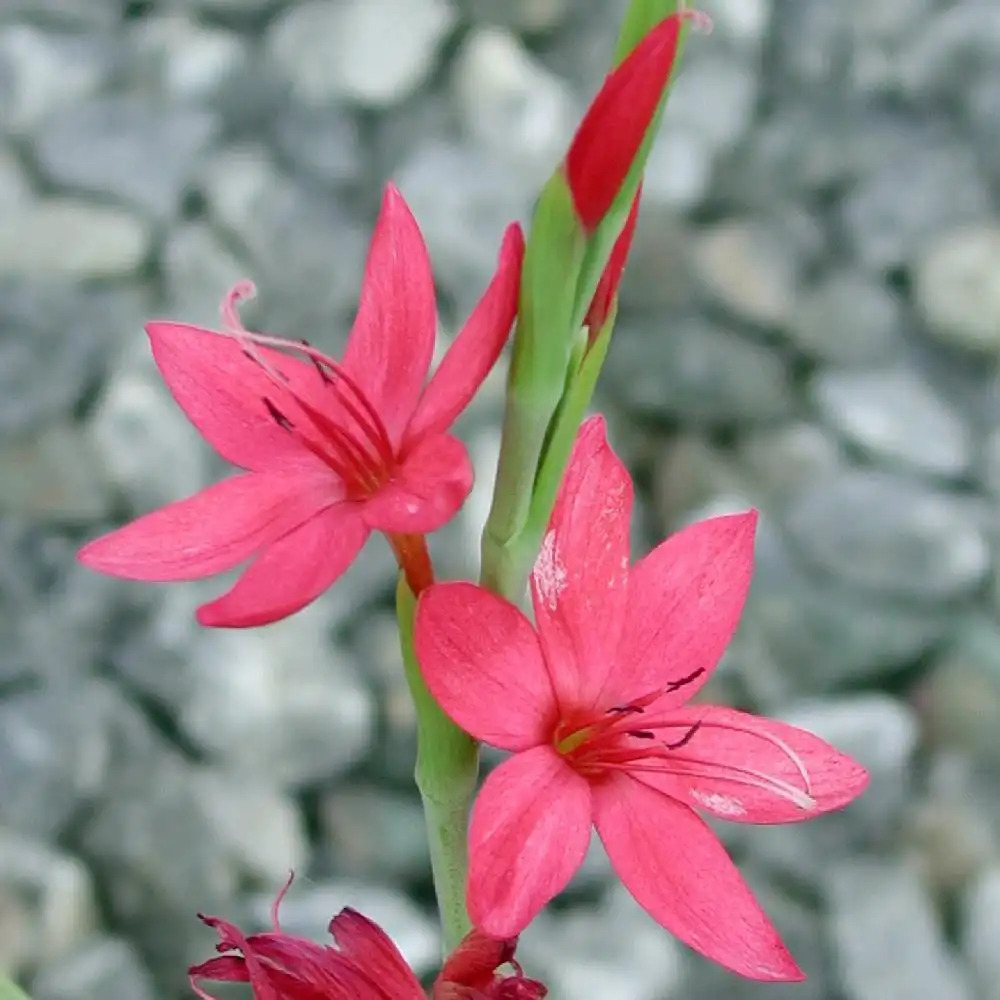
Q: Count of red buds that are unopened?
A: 2